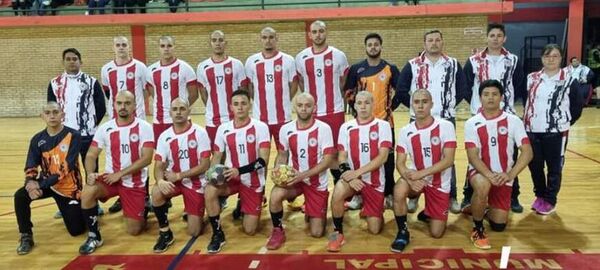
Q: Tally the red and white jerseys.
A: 12